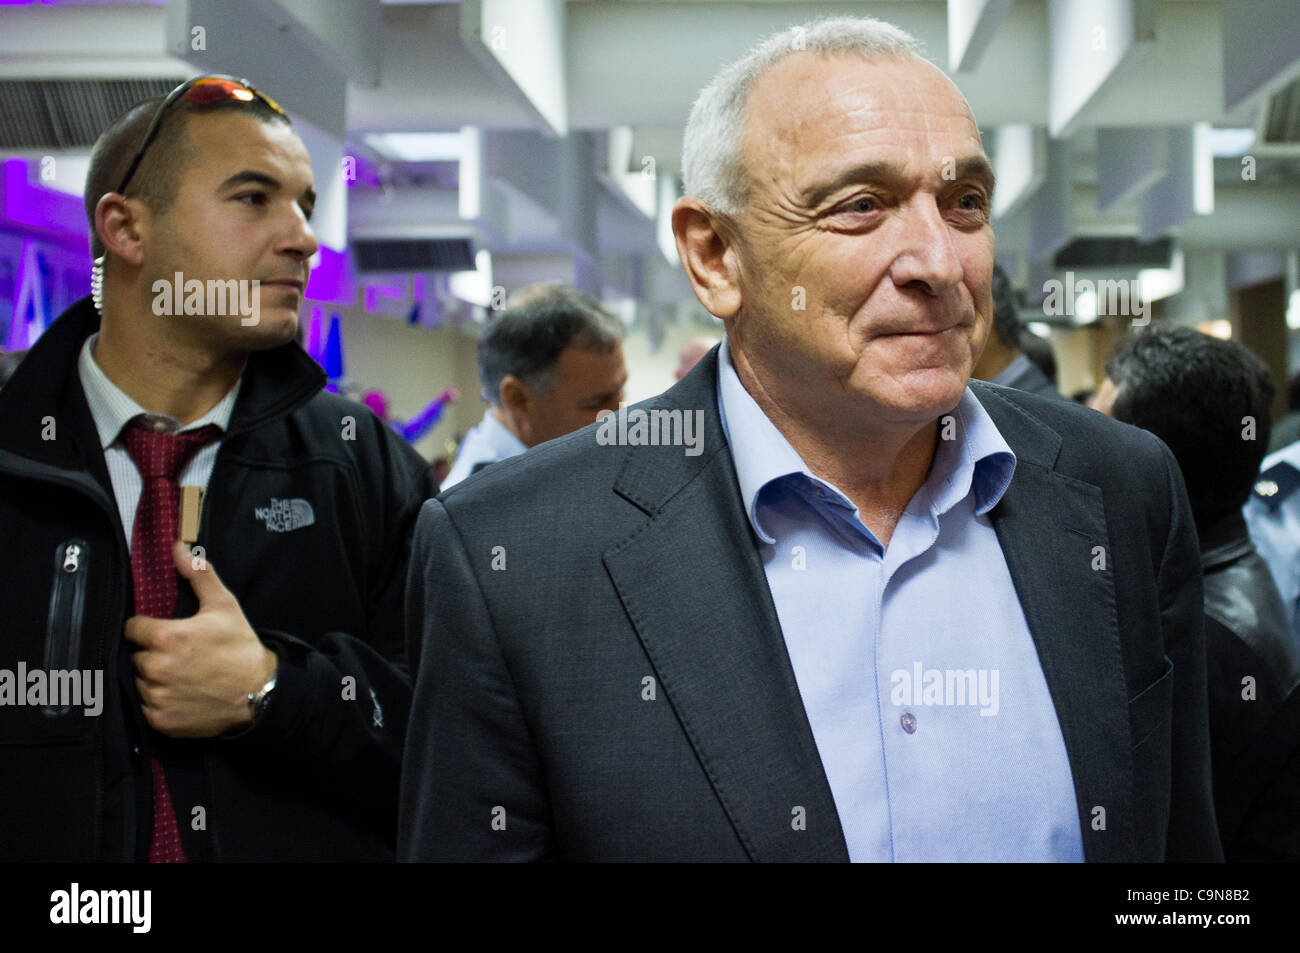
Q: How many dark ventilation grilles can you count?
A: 4